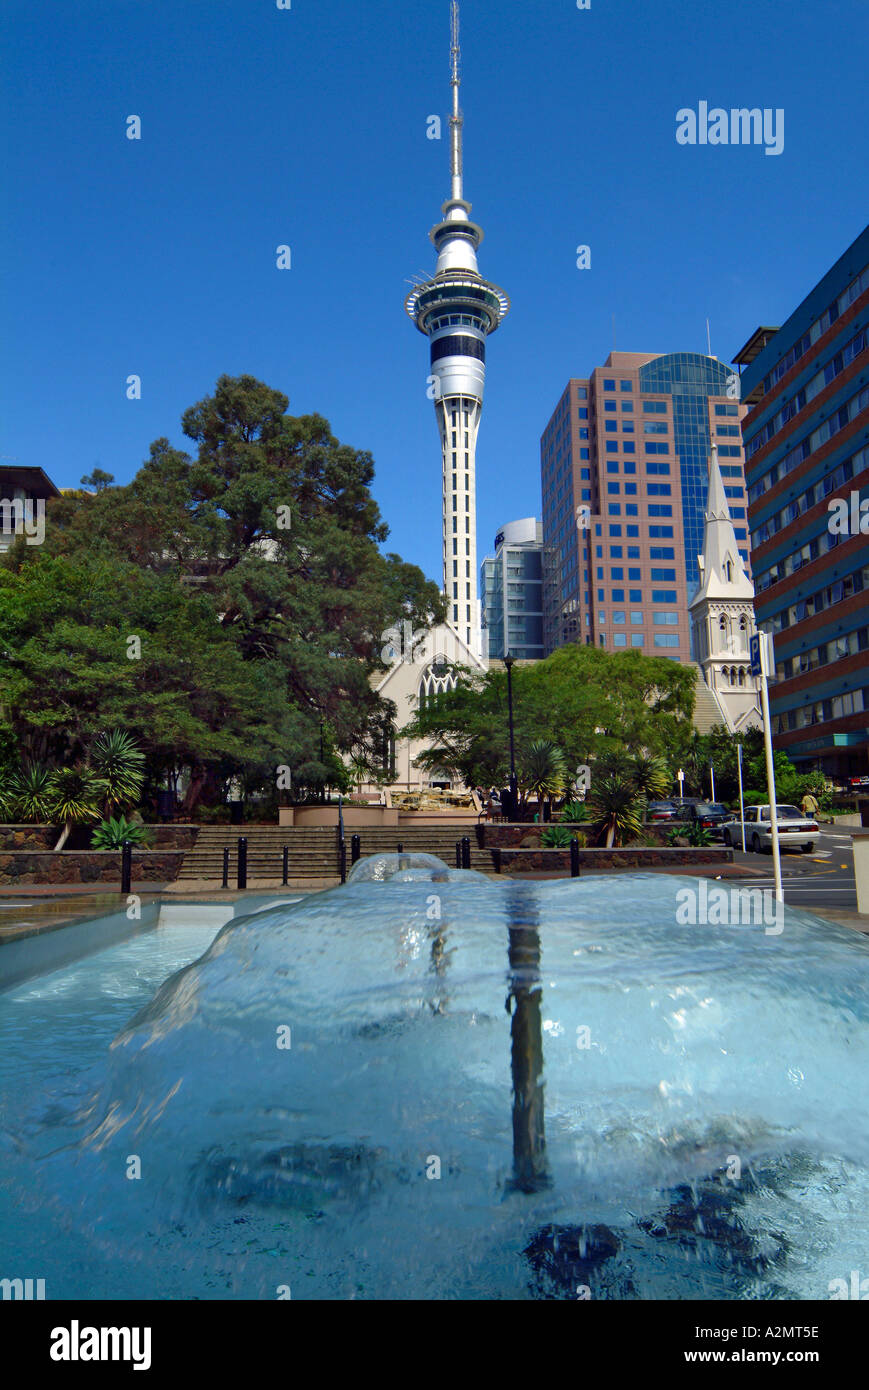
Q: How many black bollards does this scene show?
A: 10